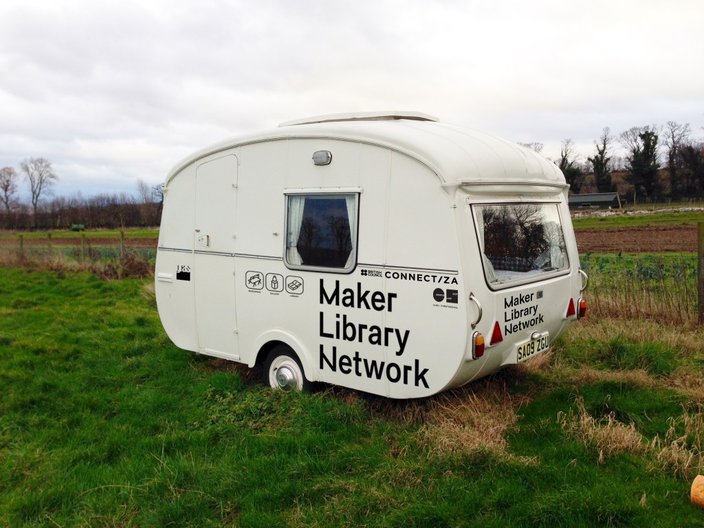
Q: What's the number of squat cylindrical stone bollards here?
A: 0